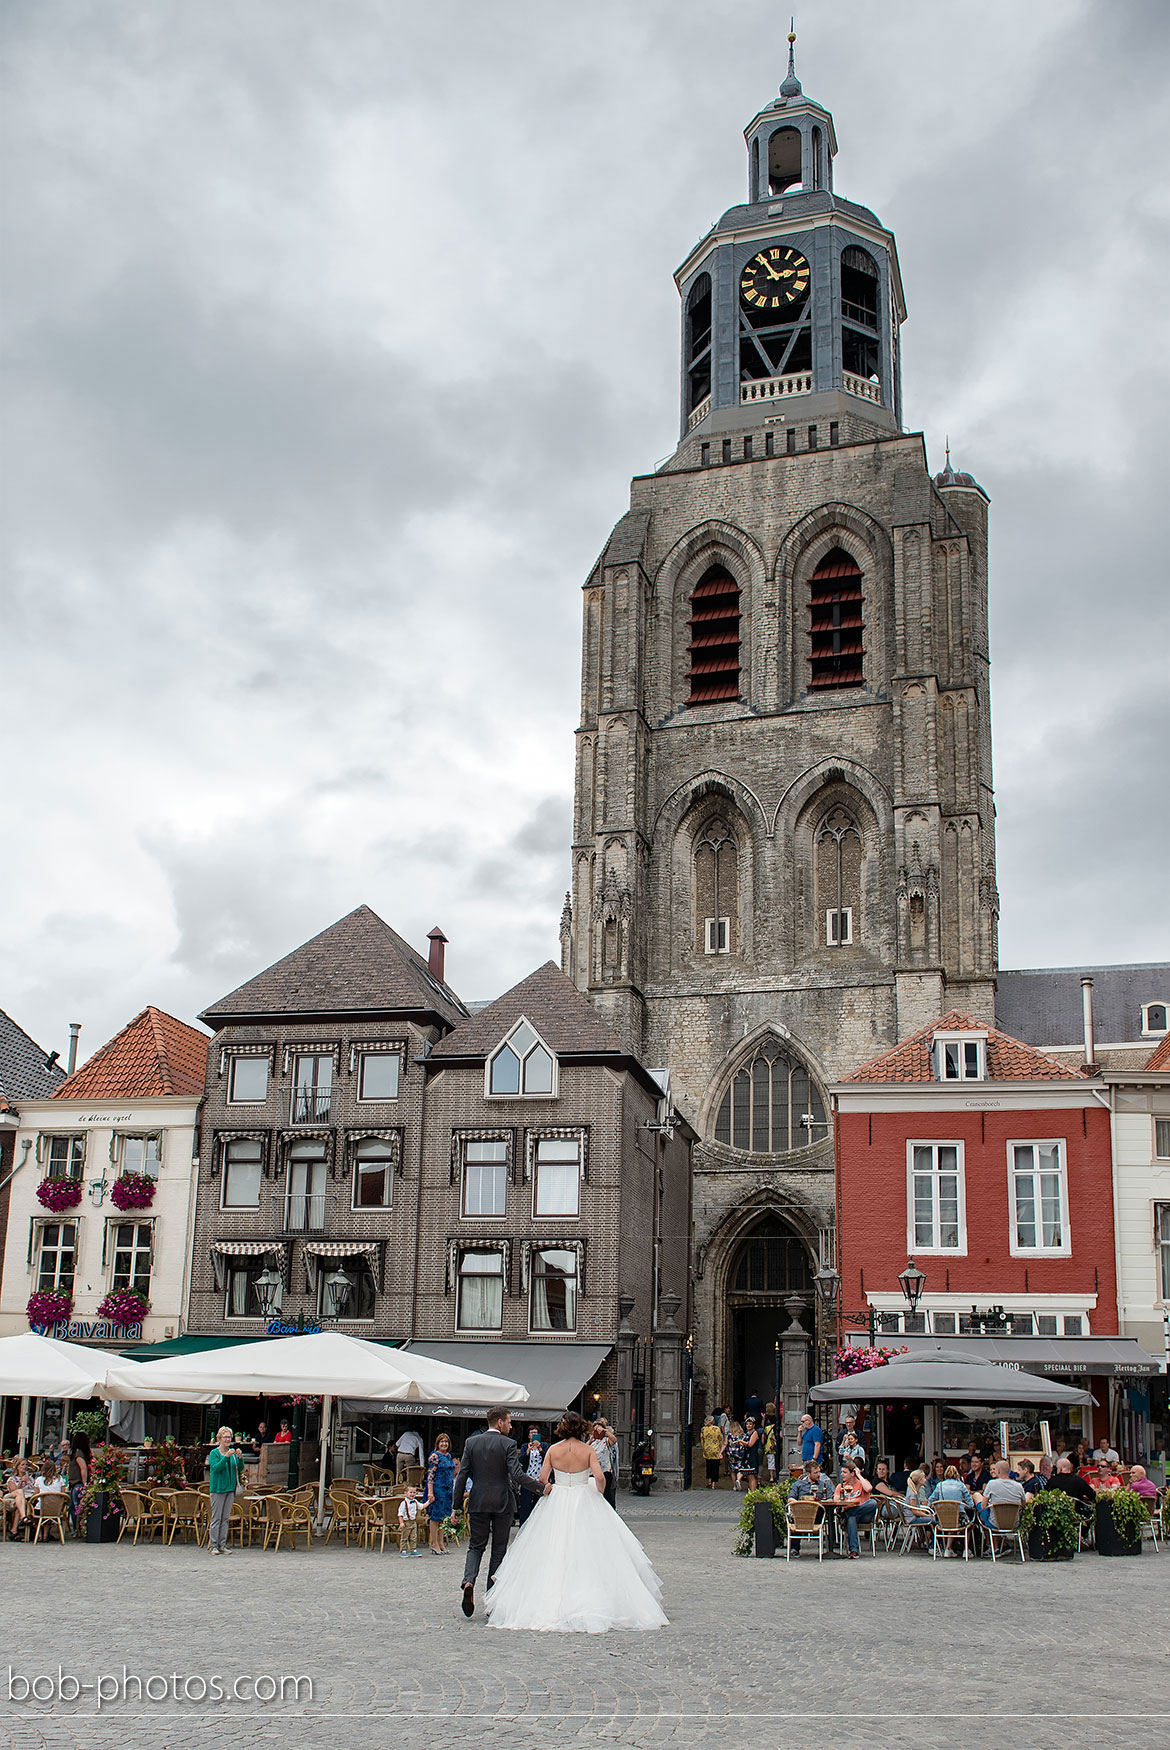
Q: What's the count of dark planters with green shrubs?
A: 3